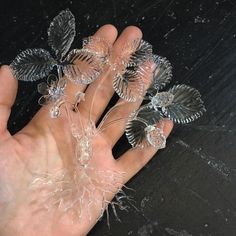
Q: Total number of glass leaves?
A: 9